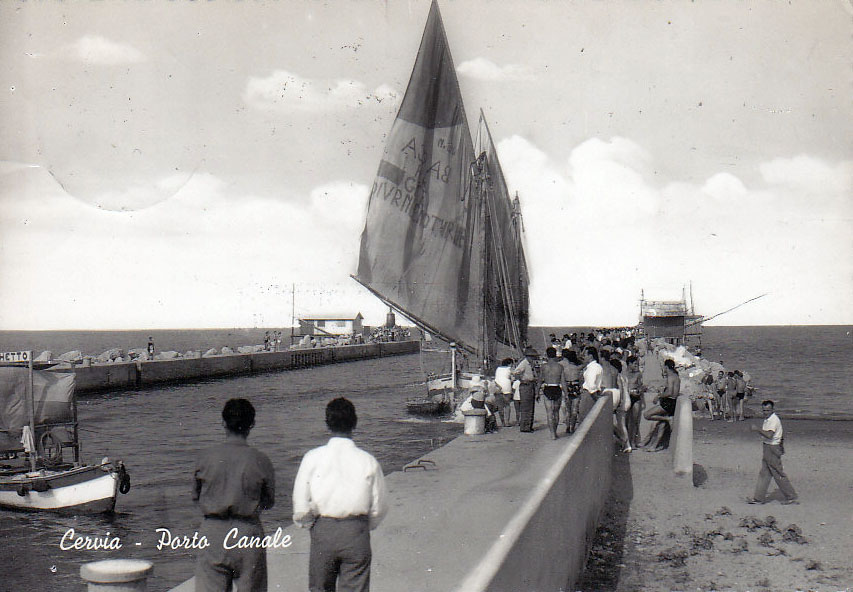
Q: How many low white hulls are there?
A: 2